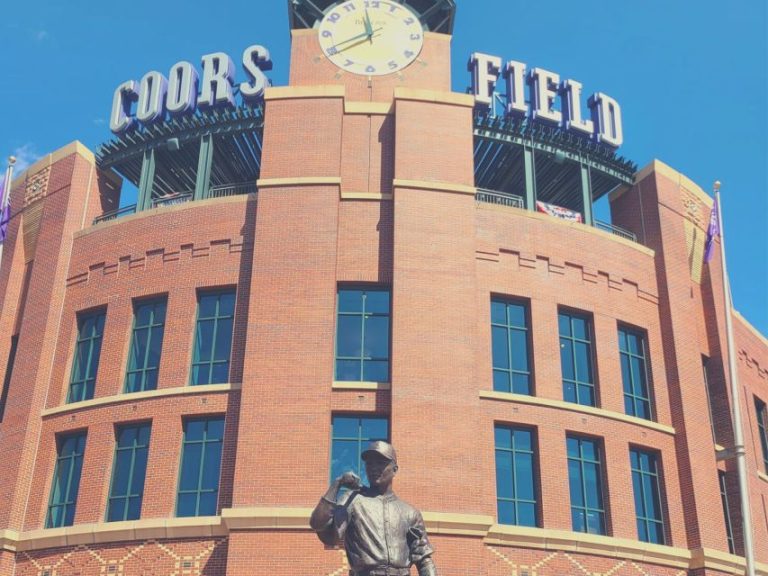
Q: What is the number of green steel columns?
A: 4